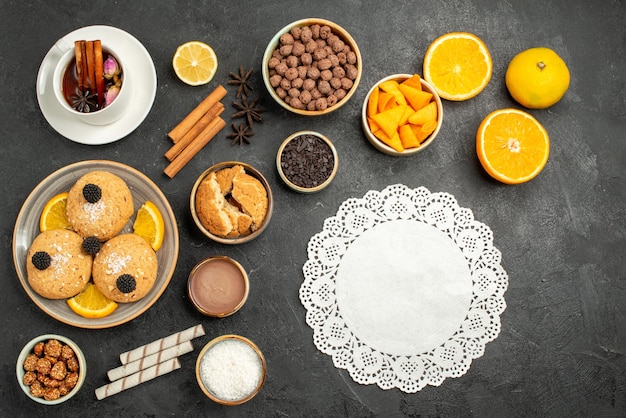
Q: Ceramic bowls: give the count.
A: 7